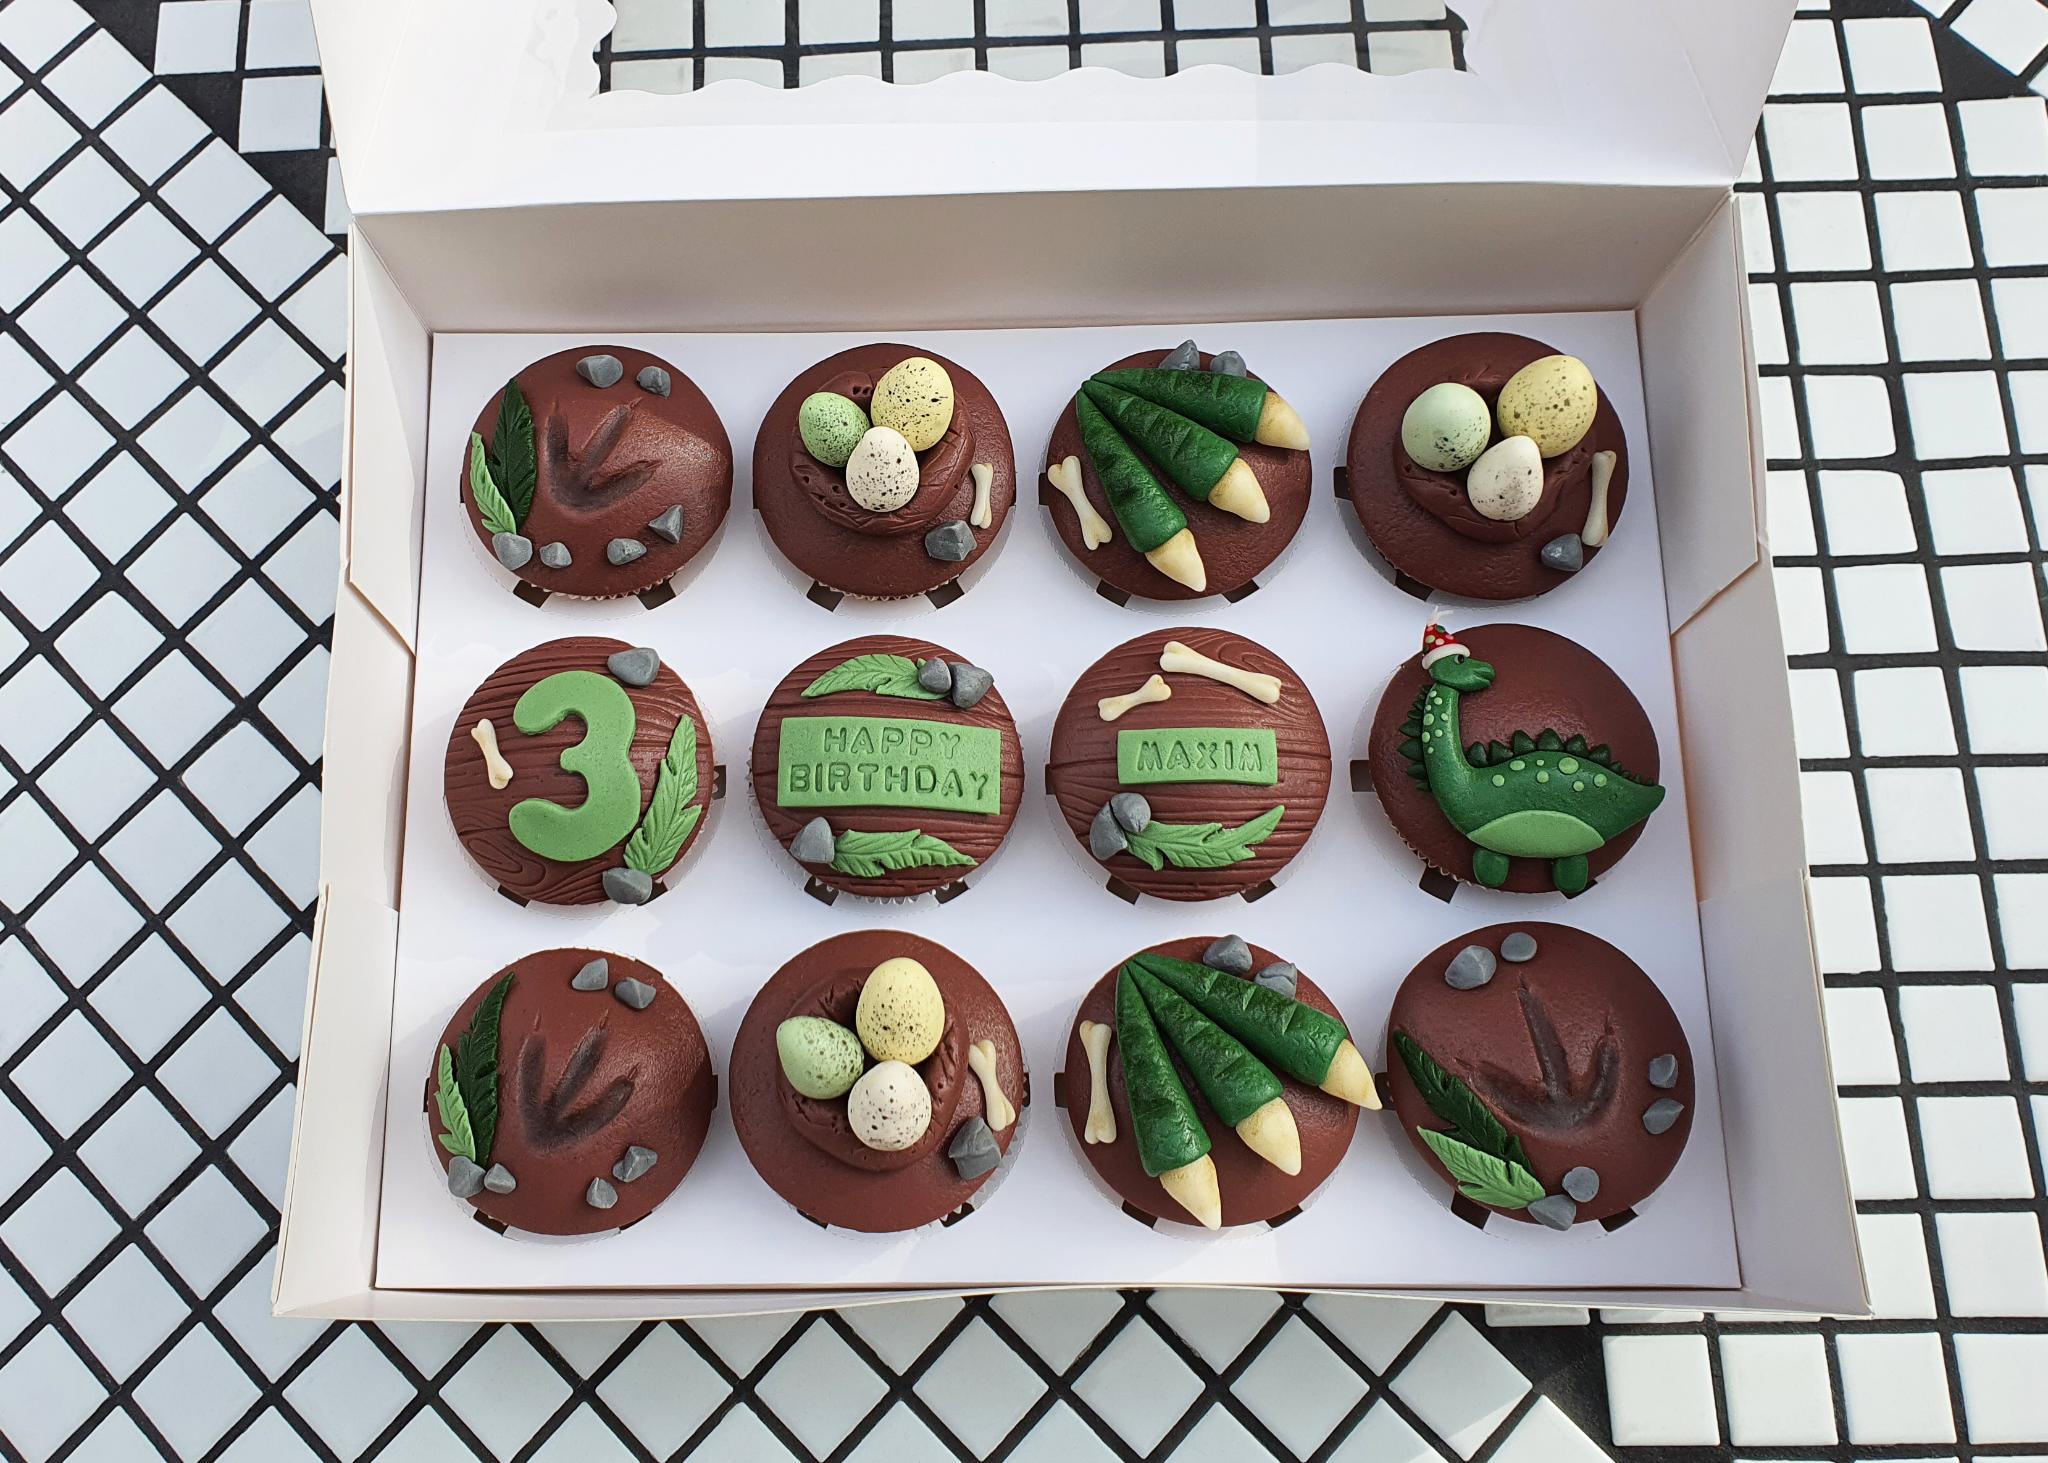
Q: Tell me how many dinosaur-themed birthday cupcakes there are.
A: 12